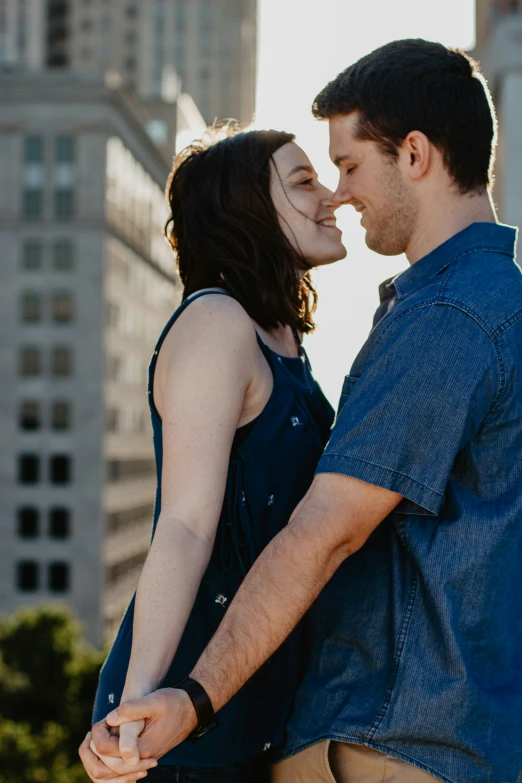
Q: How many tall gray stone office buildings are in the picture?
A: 2